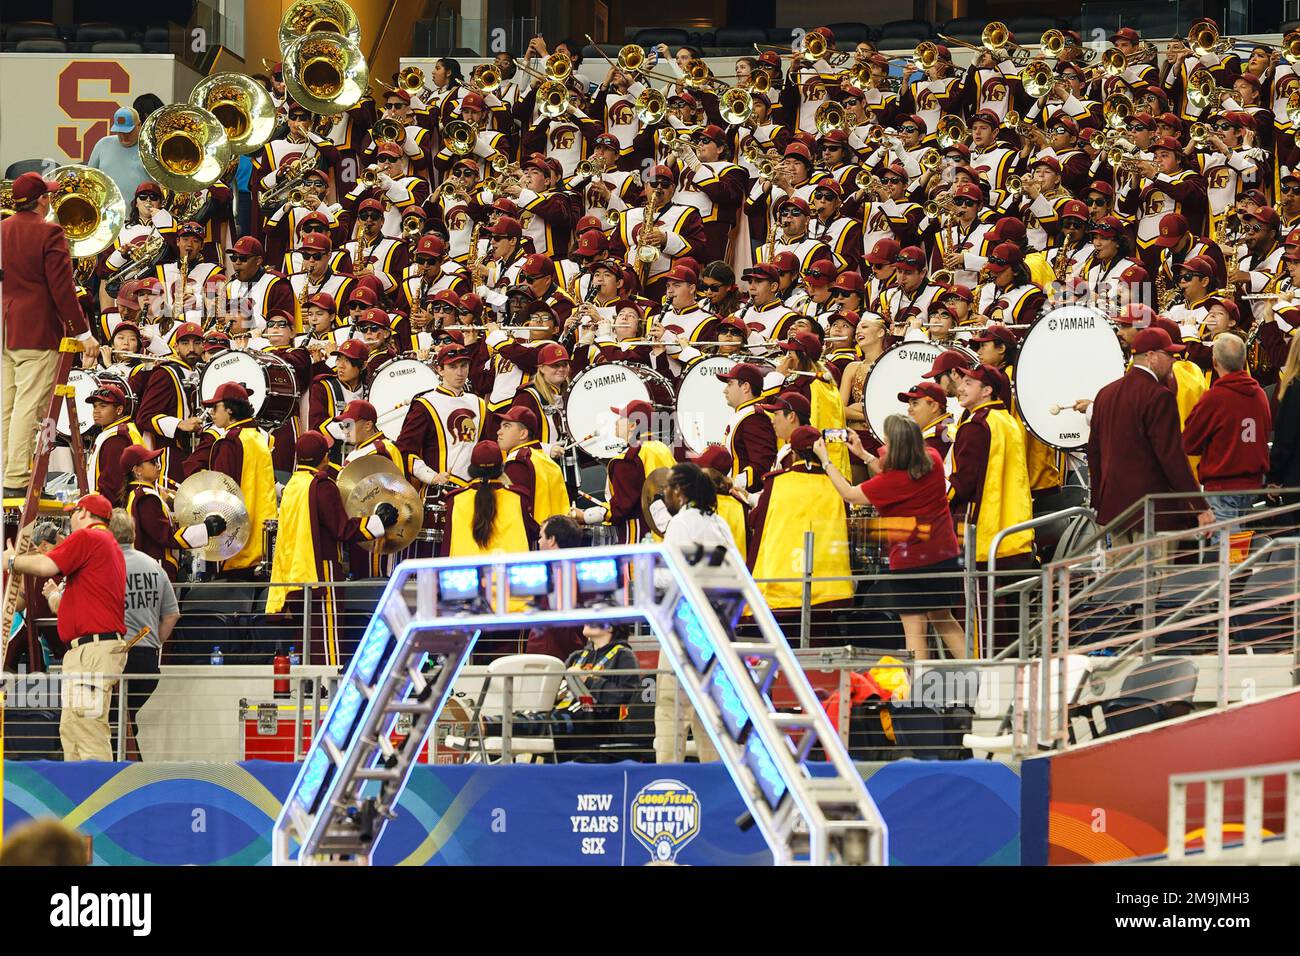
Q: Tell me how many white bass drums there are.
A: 7